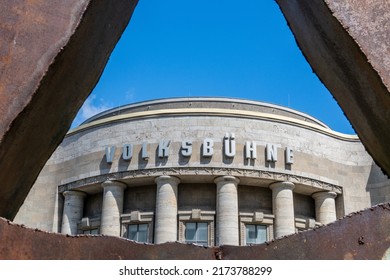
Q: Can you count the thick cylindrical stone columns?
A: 6